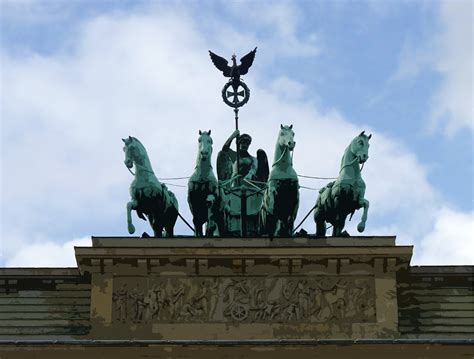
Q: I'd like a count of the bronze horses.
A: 4